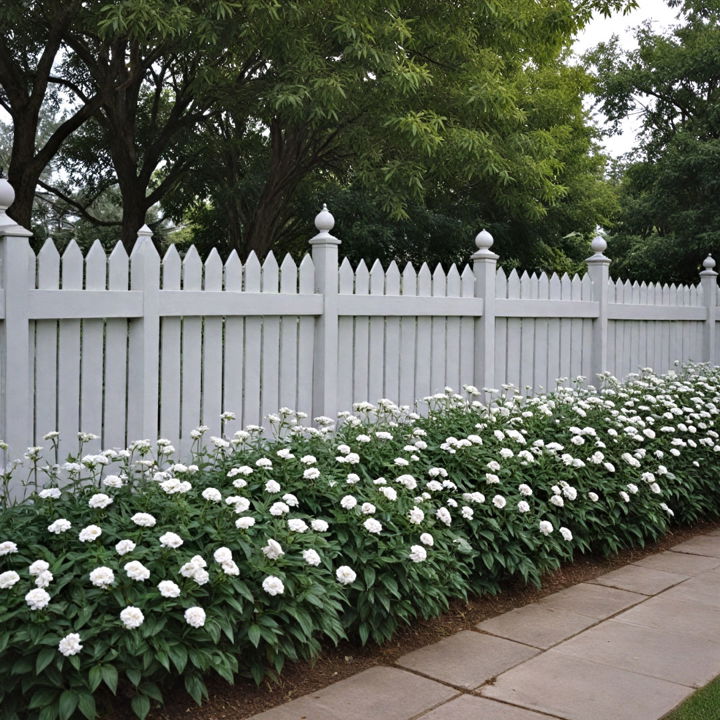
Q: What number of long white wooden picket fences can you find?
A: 1